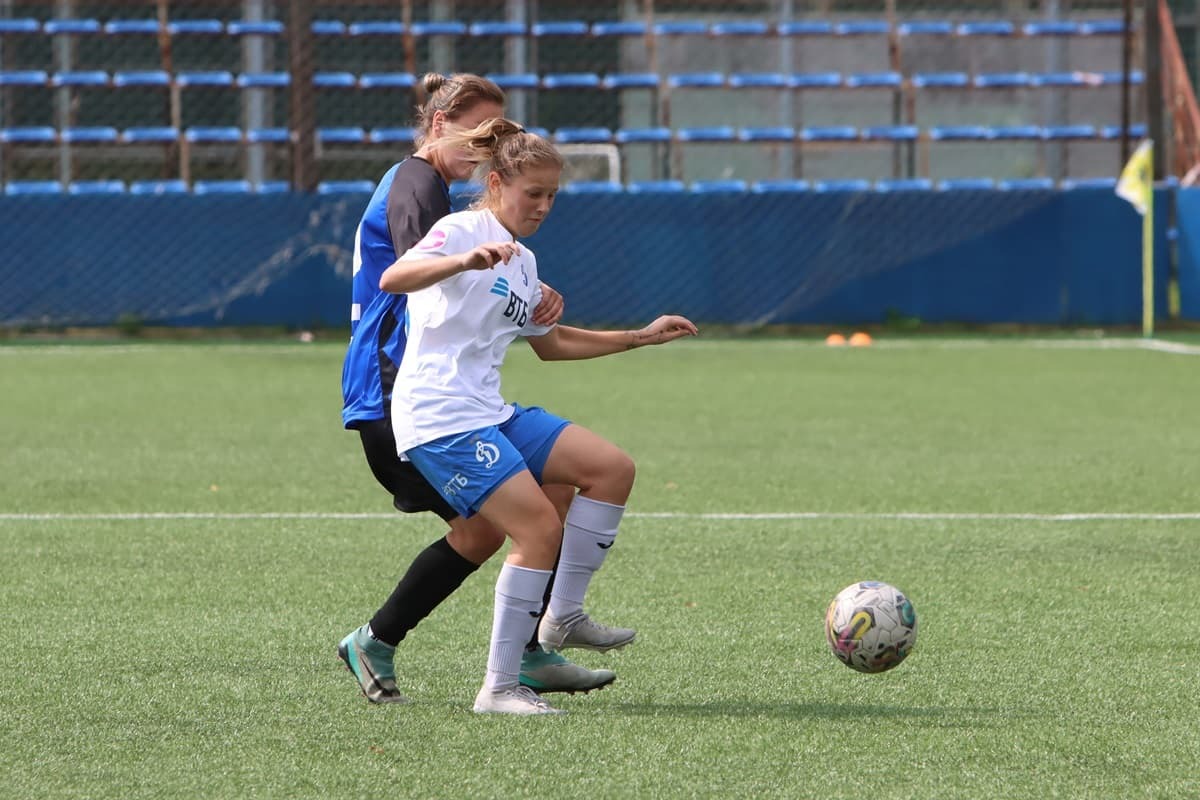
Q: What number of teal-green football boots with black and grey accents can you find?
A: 2